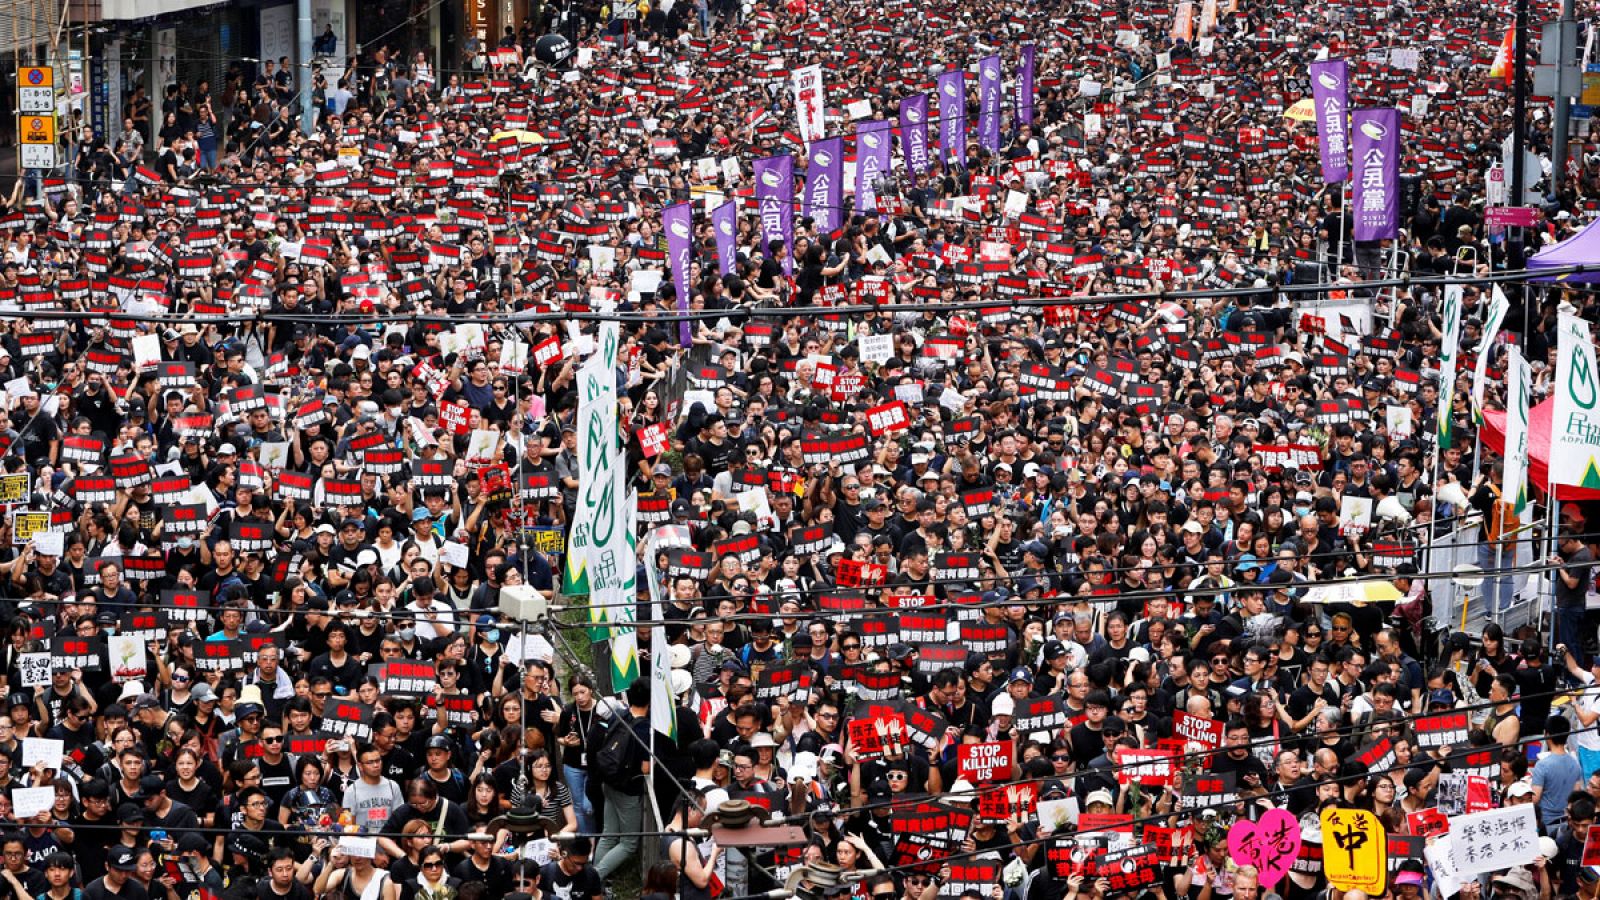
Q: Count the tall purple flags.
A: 11